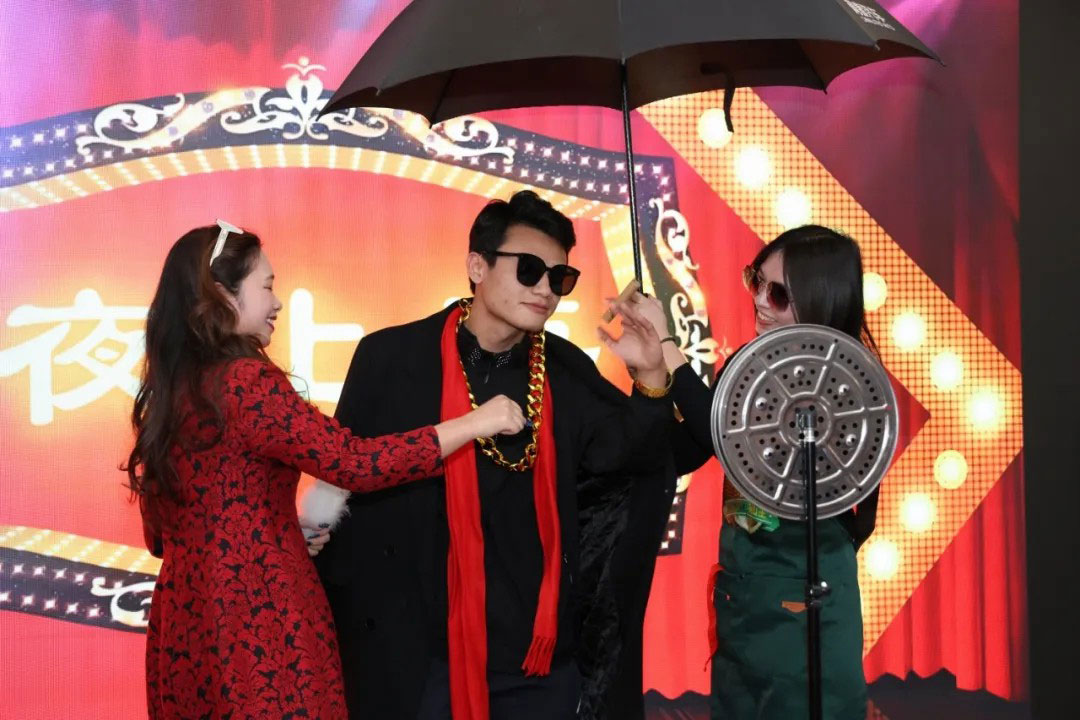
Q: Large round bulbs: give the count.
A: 10